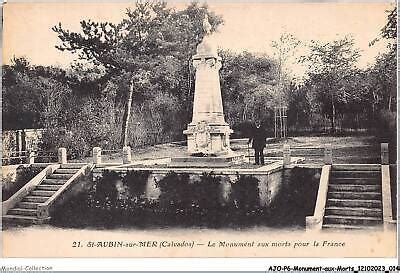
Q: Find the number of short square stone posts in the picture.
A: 7